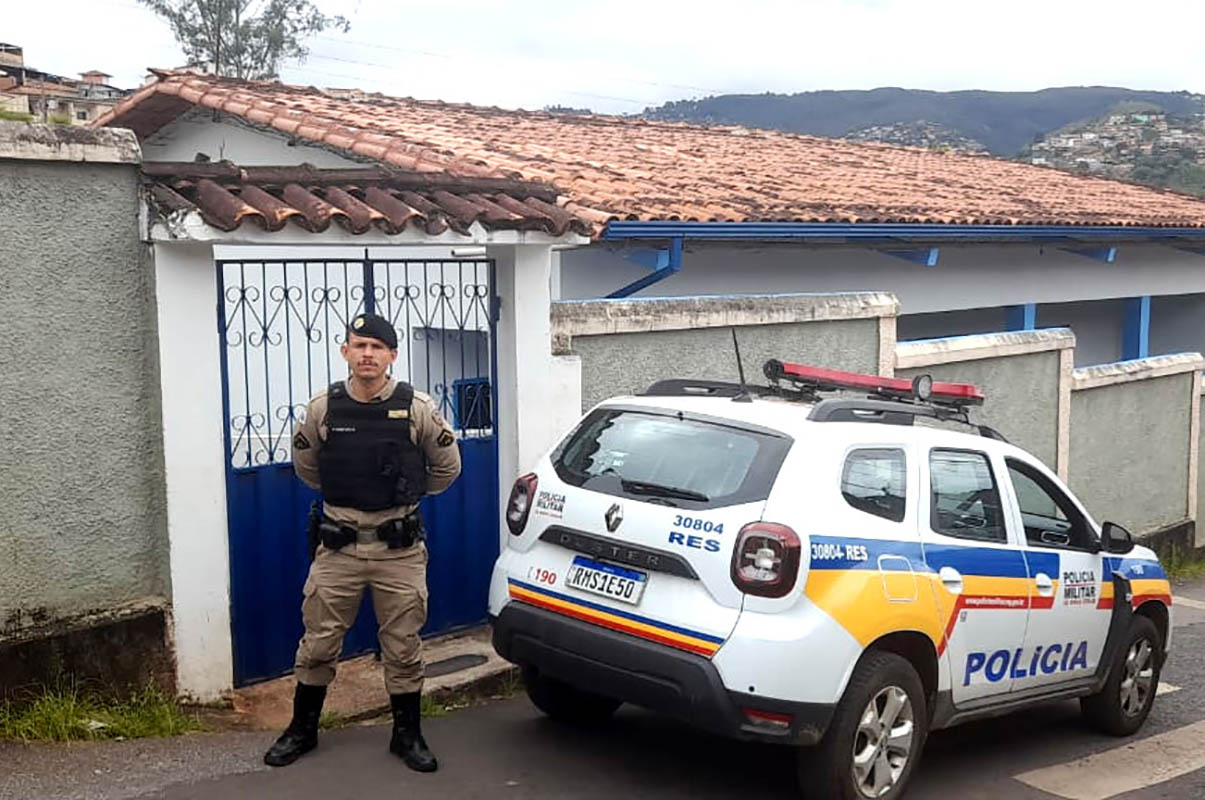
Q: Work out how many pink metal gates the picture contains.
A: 0